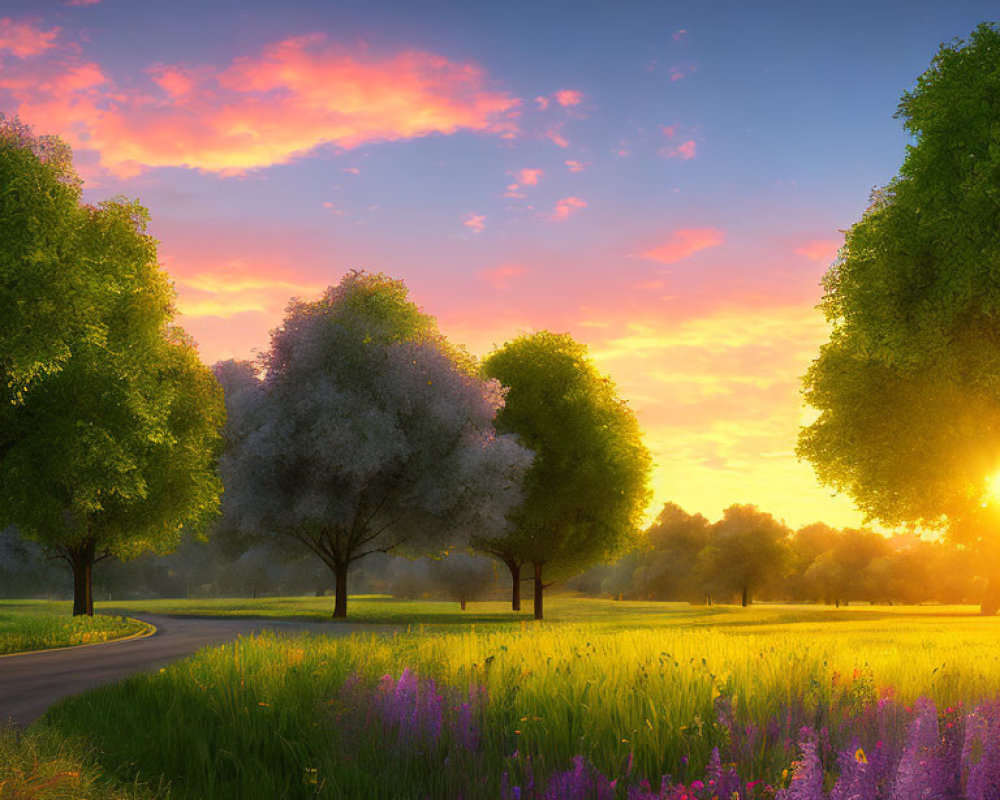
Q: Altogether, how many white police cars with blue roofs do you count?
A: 0